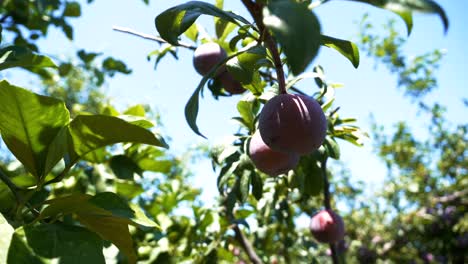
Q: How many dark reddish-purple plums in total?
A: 5